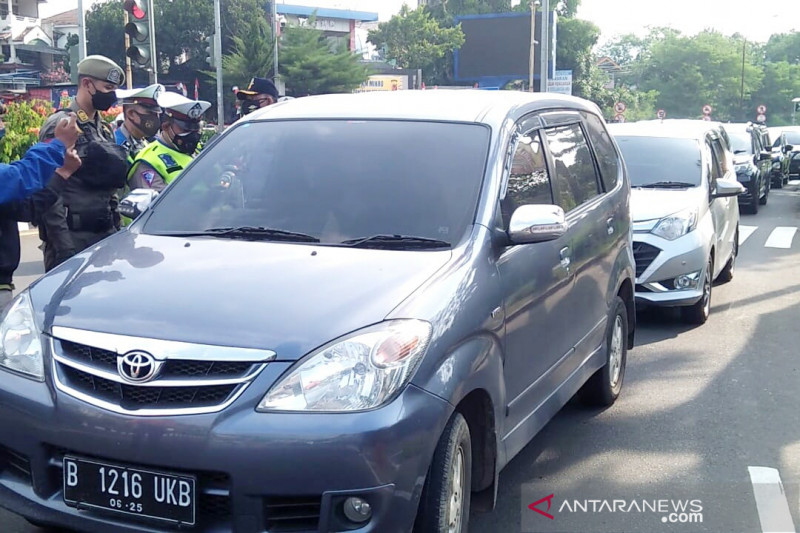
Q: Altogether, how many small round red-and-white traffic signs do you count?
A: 7